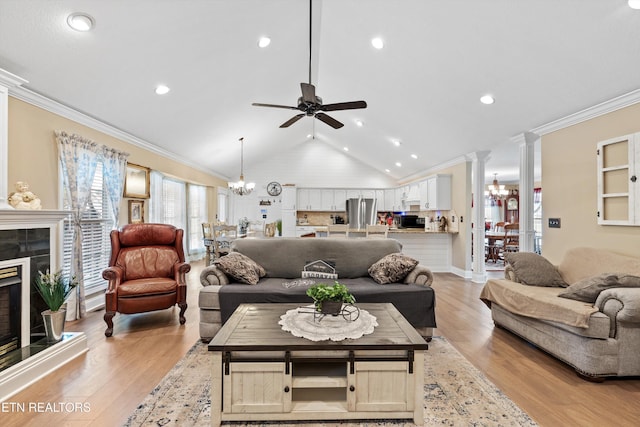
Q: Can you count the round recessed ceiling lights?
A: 13